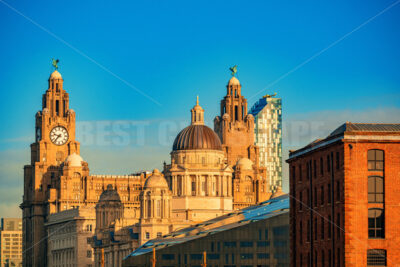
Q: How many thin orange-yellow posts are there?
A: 3